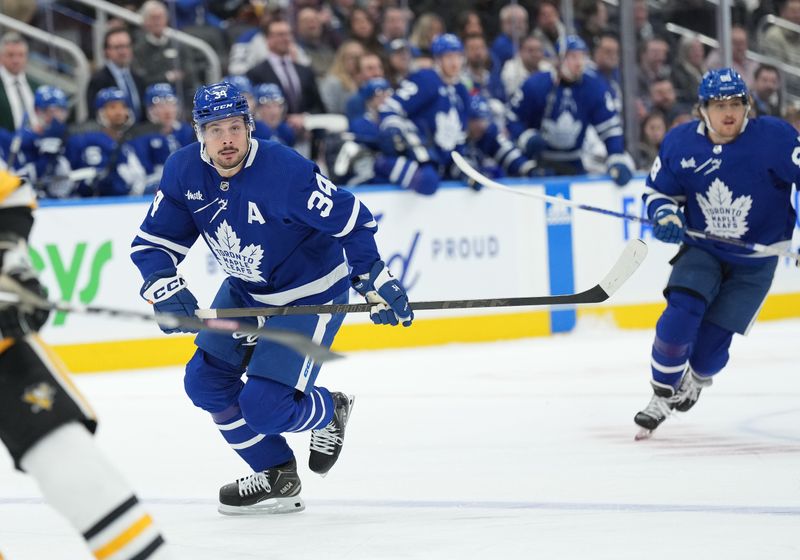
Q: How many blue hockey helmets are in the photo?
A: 11